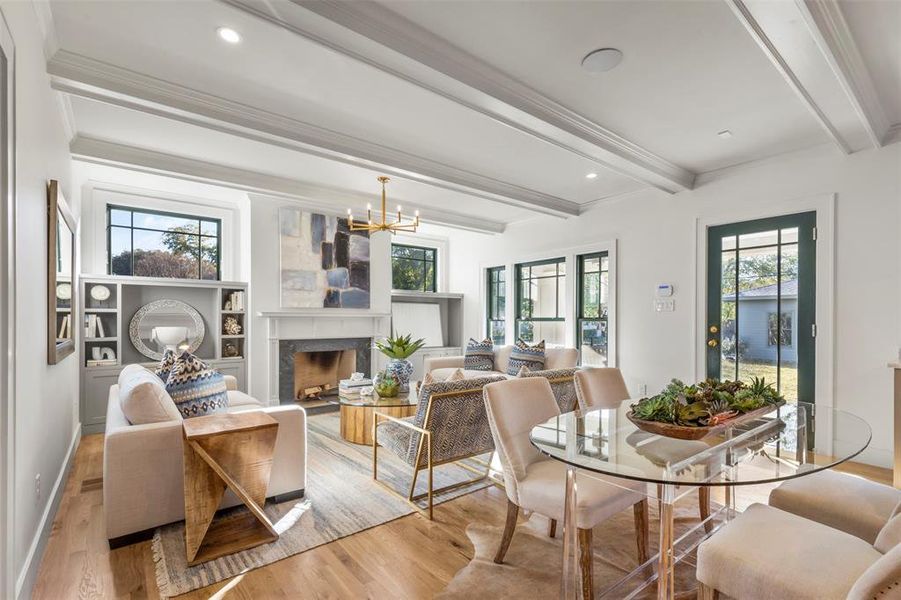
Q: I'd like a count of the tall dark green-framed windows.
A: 3